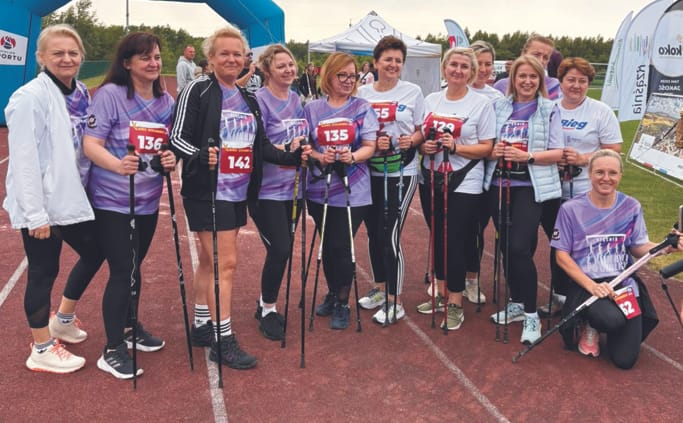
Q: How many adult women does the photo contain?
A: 12